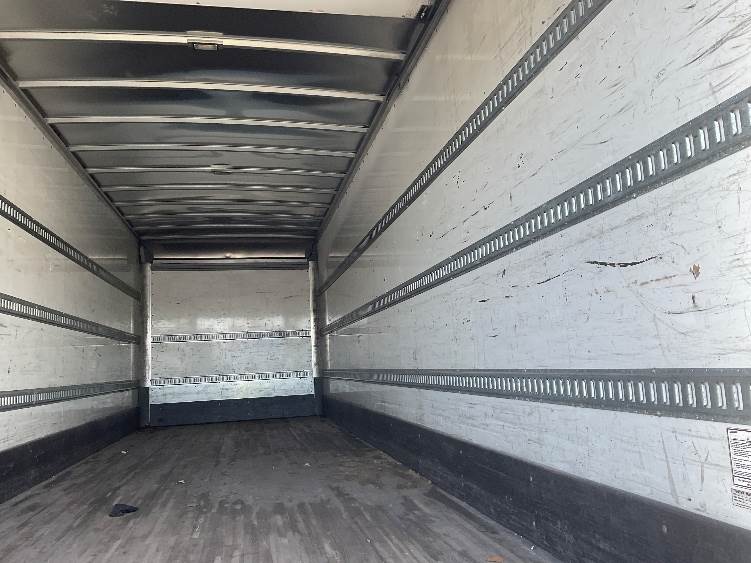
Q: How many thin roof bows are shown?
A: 10